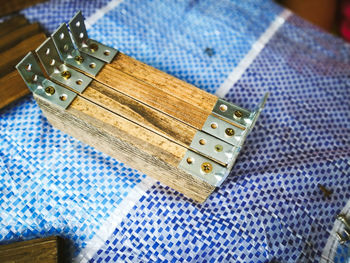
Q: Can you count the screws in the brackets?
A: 8